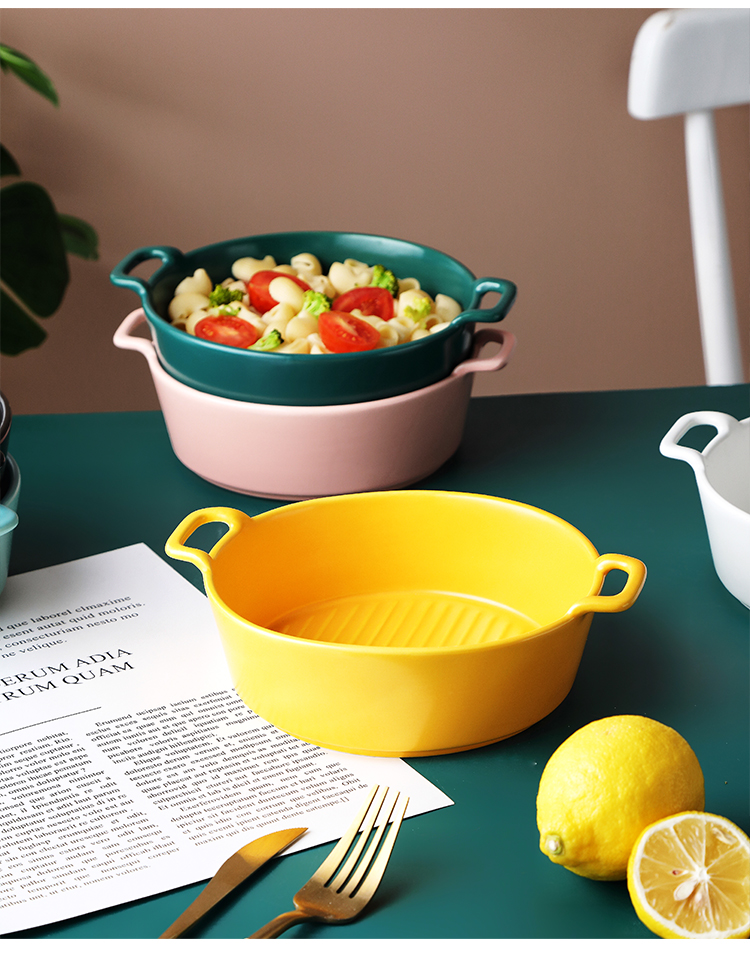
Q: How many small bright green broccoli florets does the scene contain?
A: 5